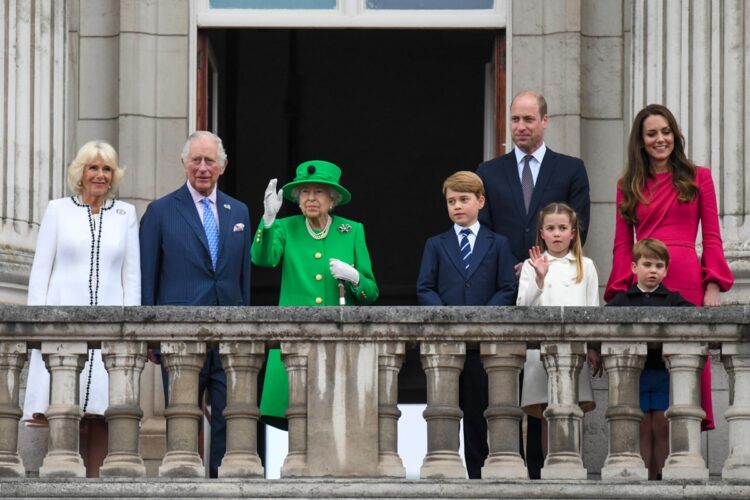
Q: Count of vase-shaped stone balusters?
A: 13